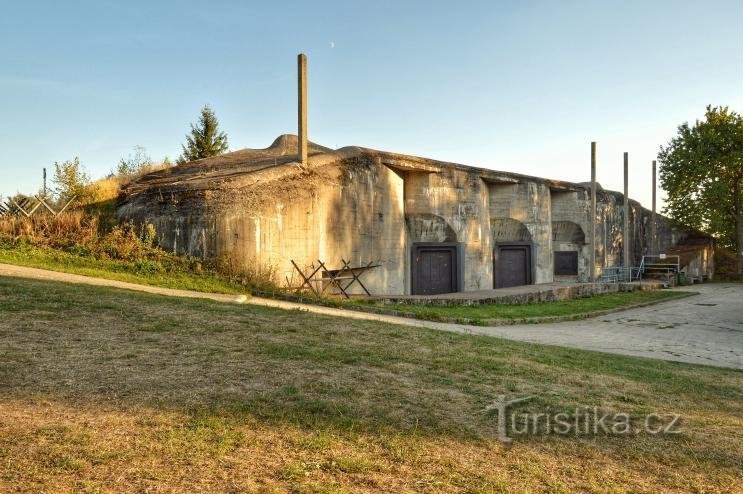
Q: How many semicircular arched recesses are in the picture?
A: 3